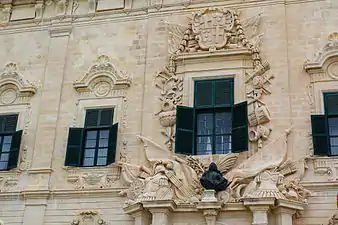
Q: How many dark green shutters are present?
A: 6